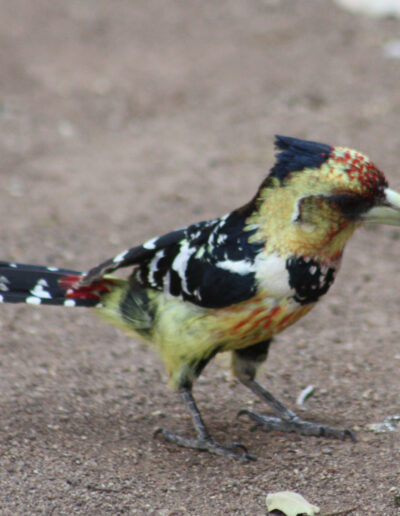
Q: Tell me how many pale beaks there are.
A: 1